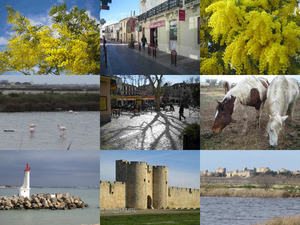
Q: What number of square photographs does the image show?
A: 9